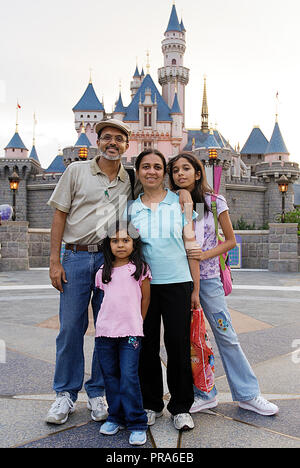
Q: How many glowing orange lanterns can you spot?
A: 4